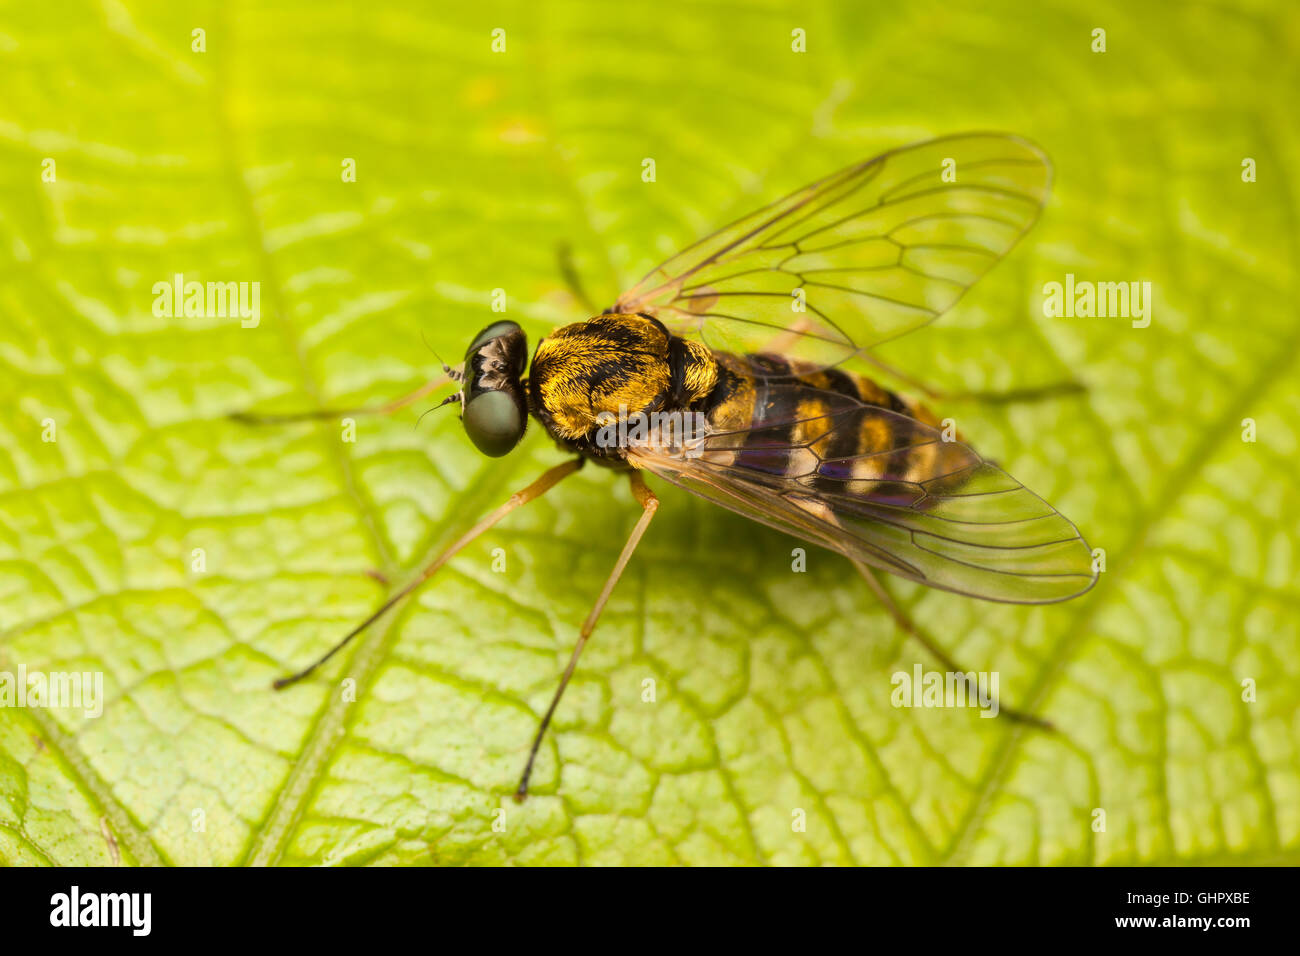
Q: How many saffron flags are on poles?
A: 0